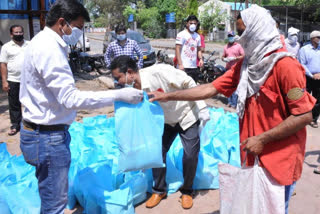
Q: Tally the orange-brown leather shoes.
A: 2